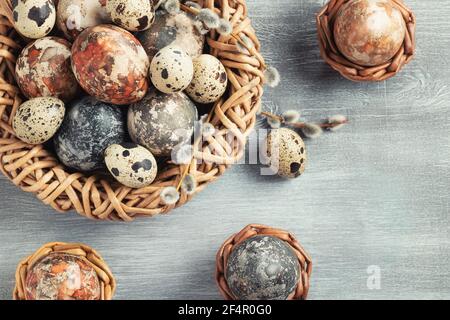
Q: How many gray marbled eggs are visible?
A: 4